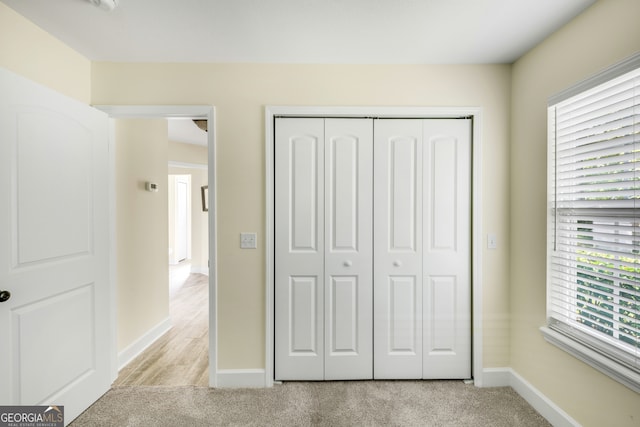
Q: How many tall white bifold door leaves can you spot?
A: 4